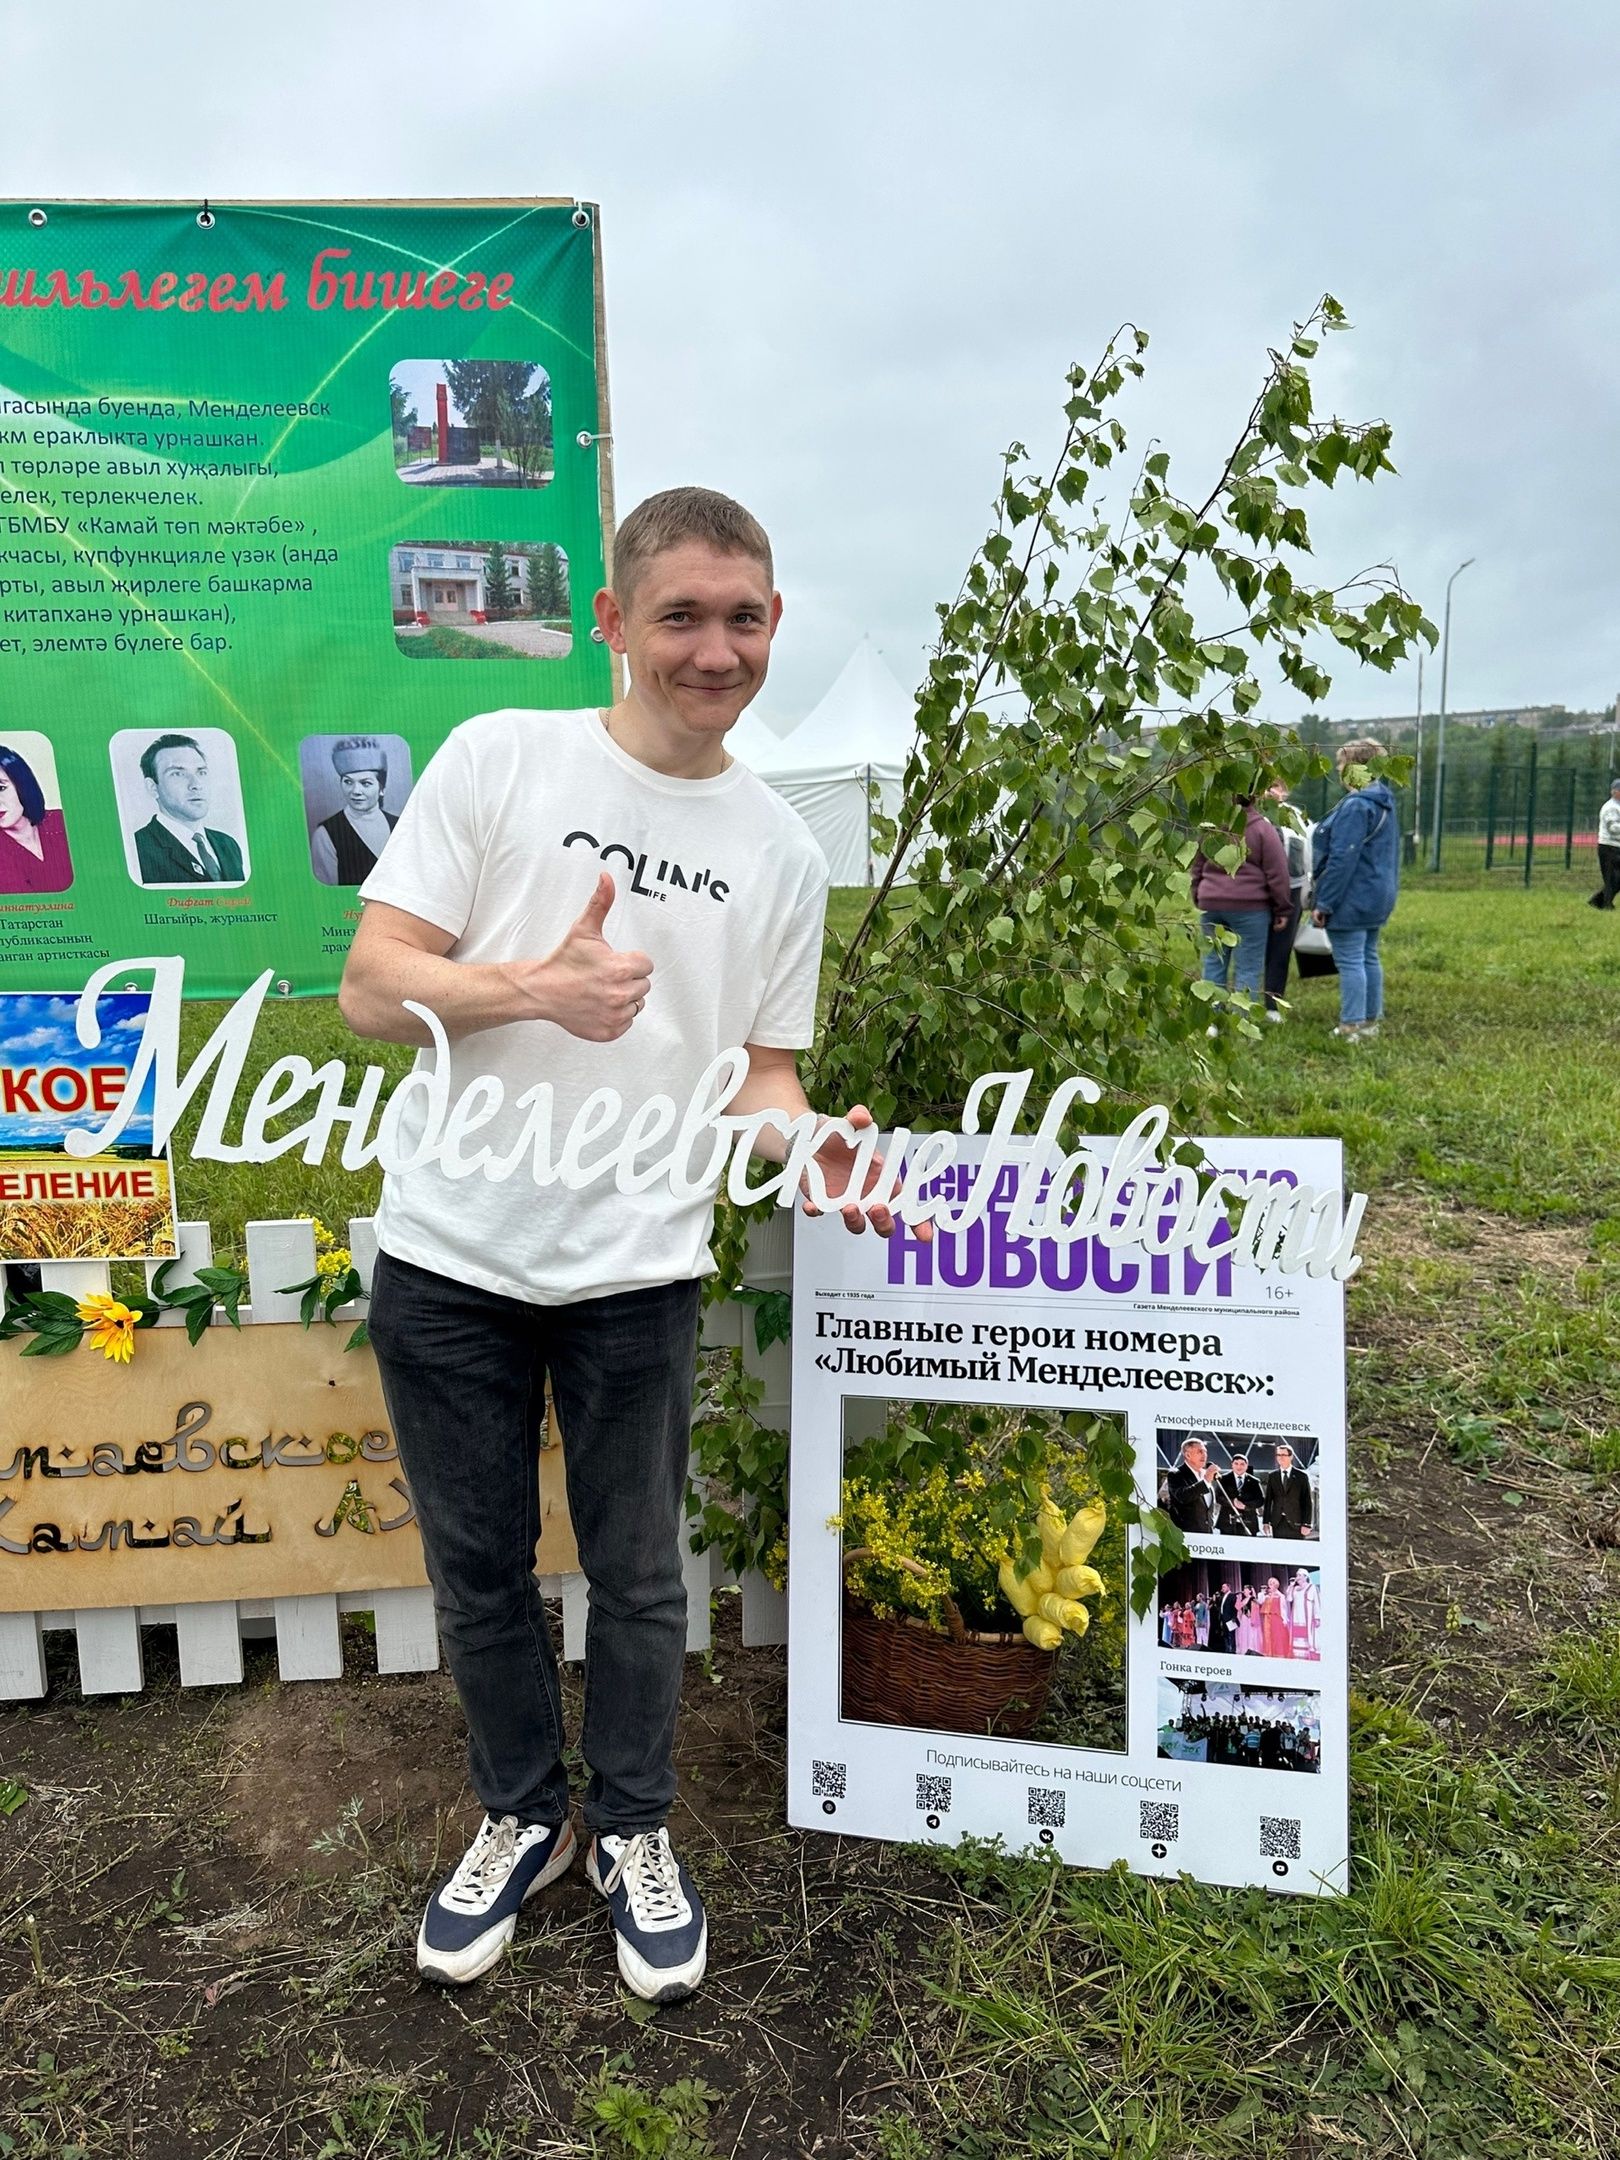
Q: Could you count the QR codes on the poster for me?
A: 5